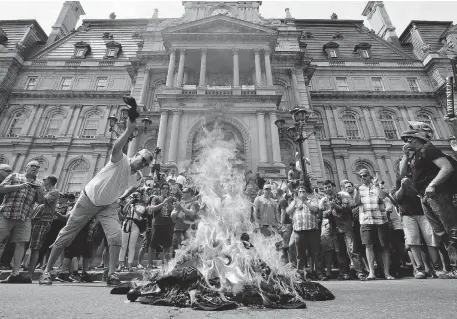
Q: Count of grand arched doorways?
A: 1